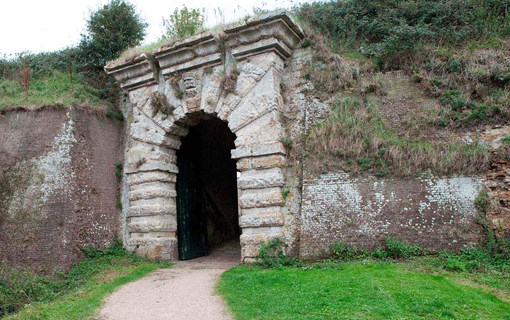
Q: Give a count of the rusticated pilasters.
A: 2